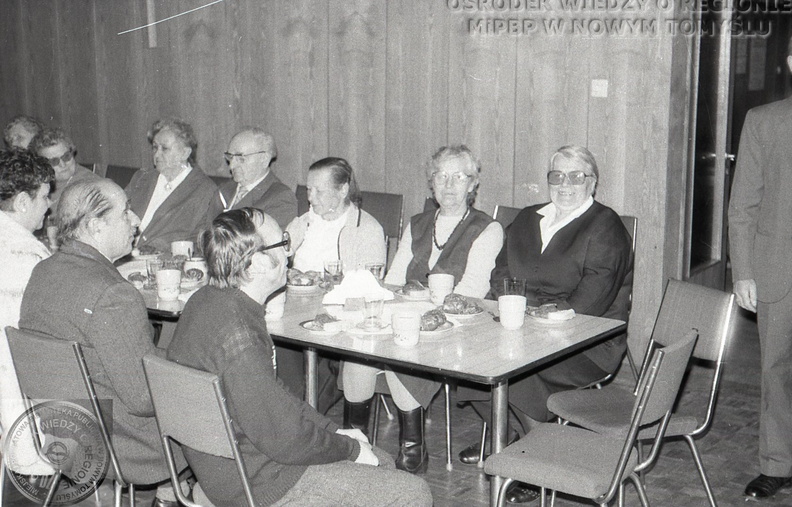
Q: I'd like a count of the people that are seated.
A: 10